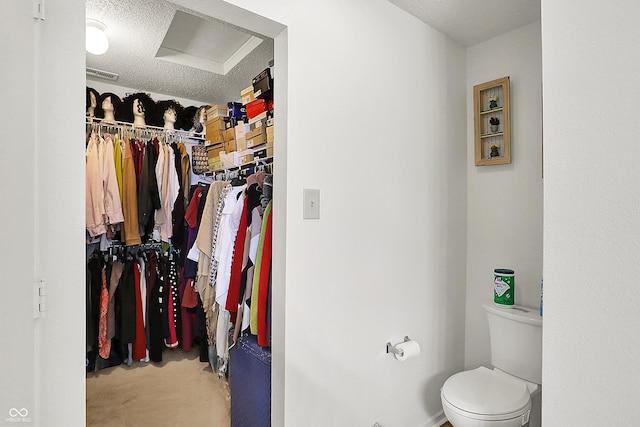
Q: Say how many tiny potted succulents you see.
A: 3